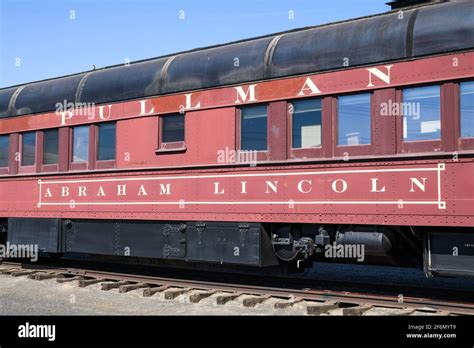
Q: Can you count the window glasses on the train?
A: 11